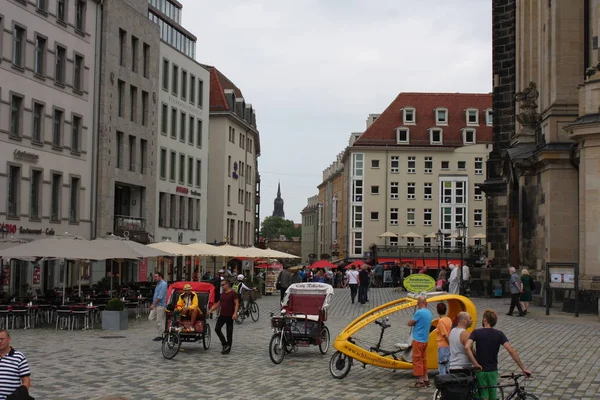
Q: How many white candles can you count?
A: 0